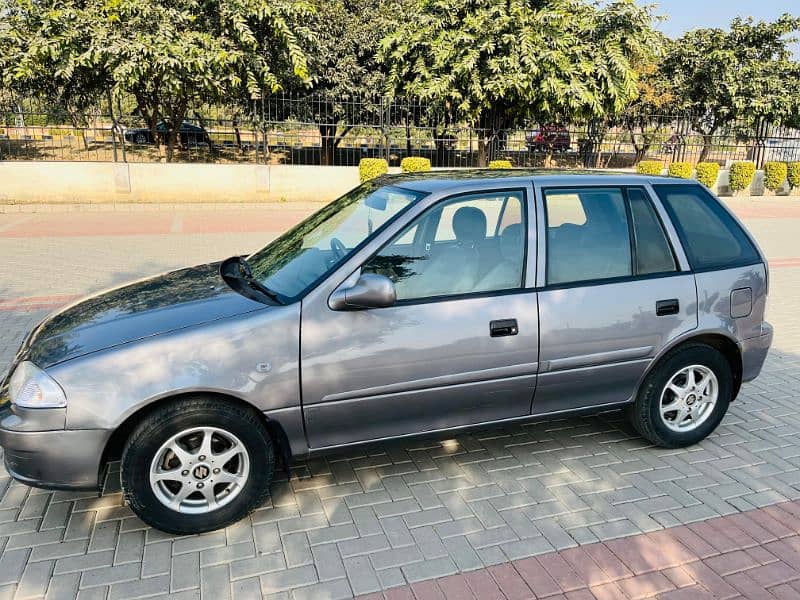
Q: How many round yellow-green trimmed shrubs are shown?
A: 9